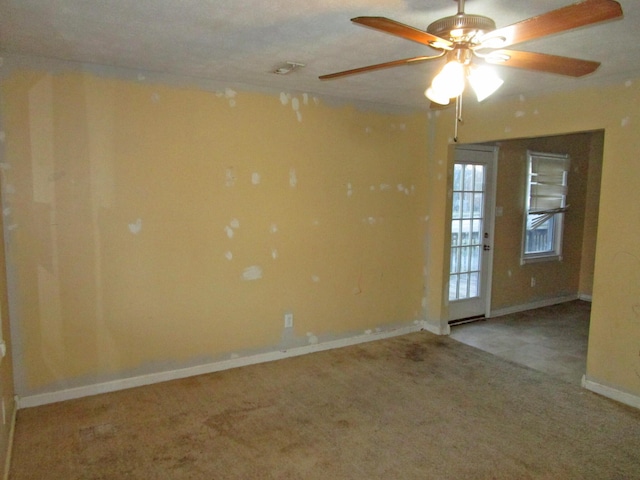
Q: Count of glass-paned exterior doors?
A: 1